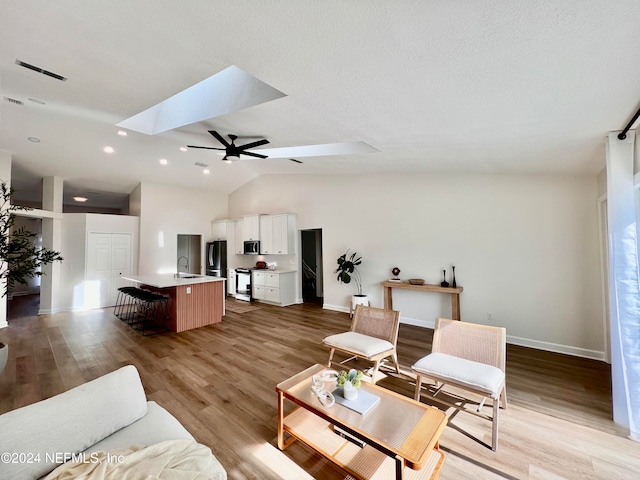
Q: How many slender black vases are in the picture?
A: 2